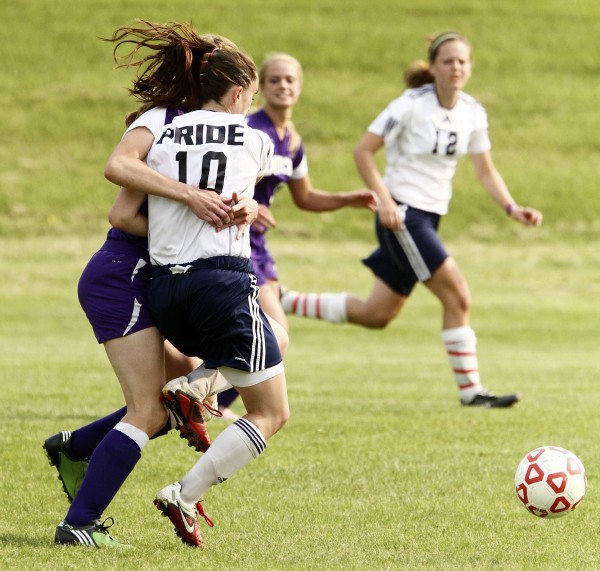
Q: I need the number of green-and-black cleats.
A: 2